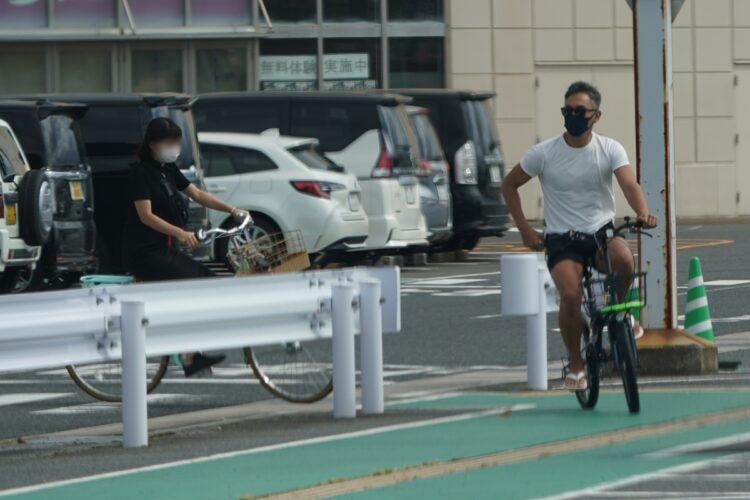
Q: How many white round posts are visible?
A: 4